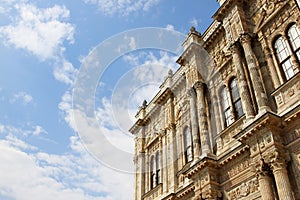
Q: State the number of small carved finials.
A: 3